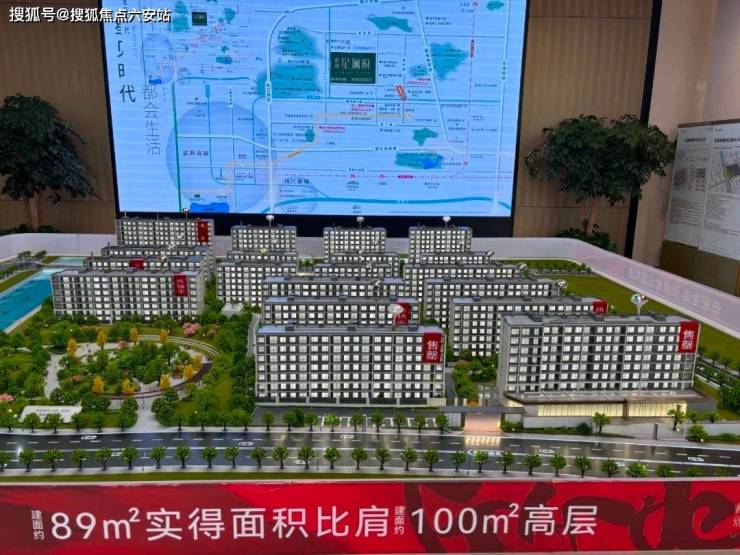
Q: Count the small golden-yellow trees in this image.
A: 9